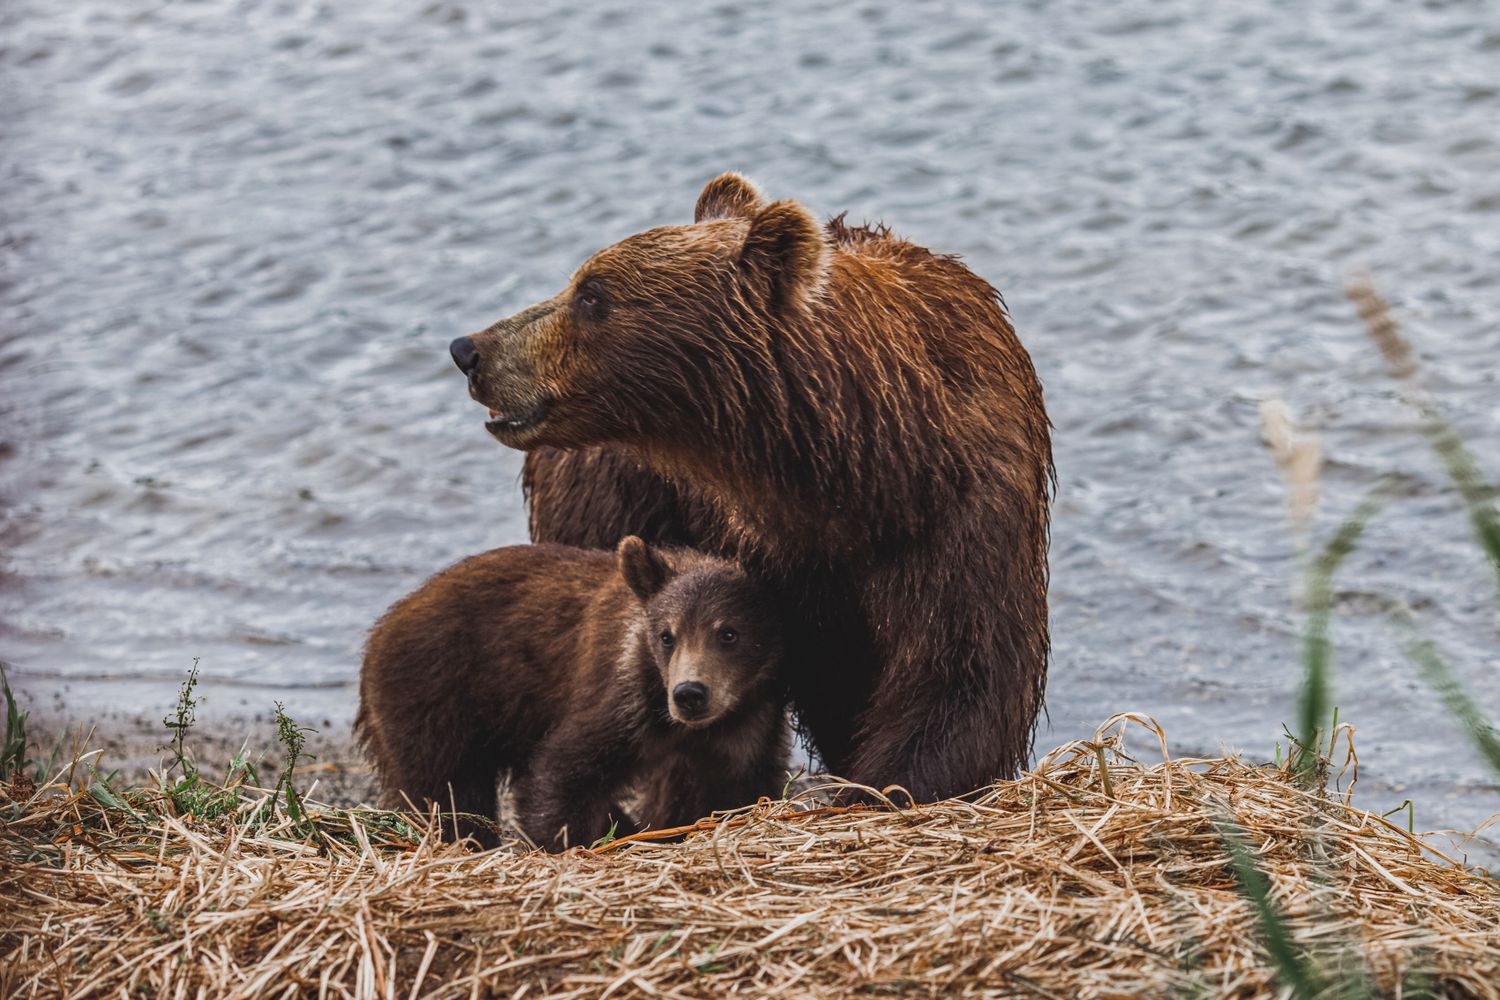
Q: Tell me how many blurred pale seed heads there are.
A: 2